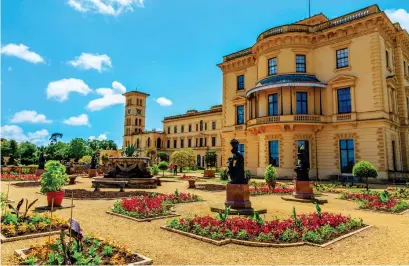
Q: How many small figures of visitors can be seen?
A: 2